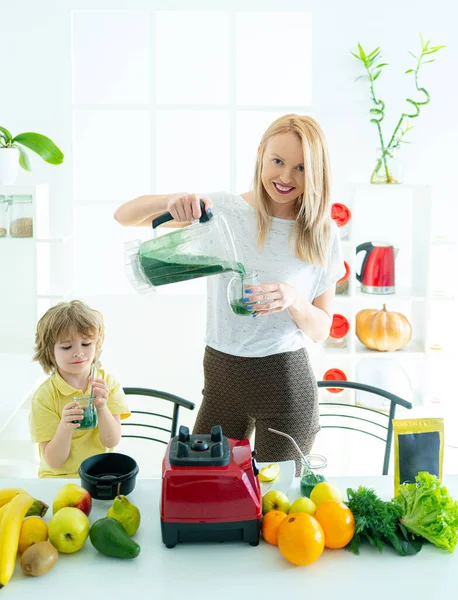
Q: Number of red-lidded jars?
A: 4